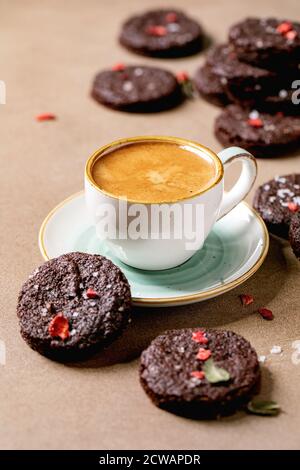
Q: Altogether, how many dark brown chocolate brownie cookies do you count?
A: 10